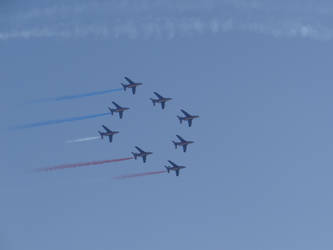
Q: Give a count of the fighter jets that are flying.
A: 8